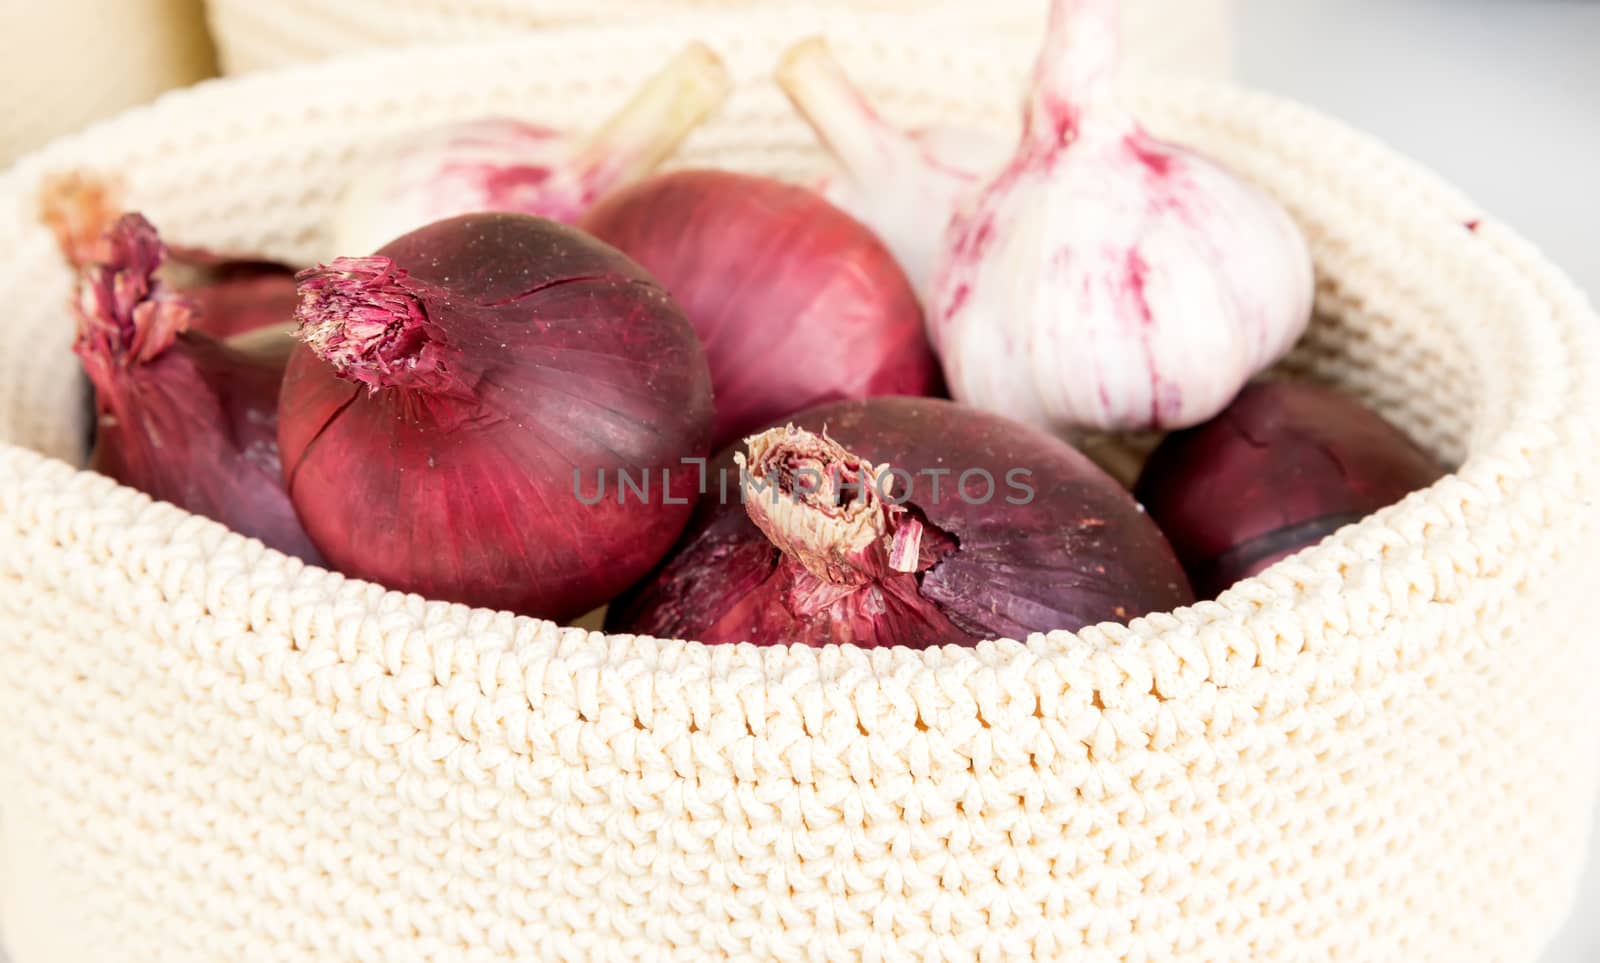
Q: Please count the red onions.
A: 6